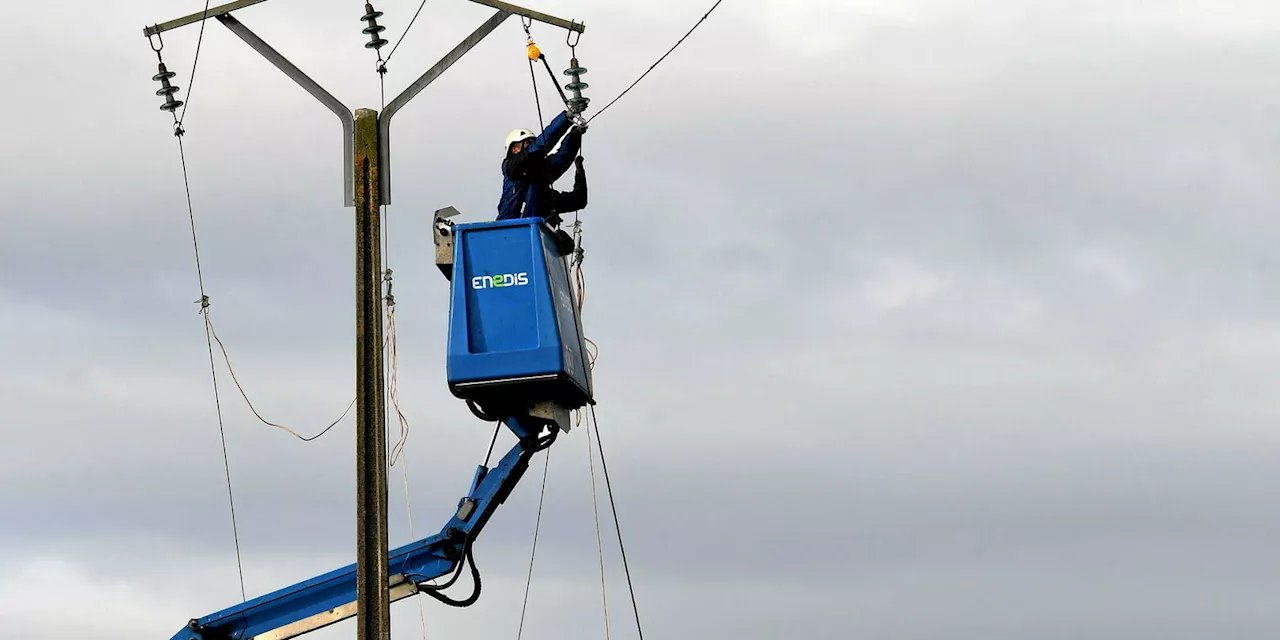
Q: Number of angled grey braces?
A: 2